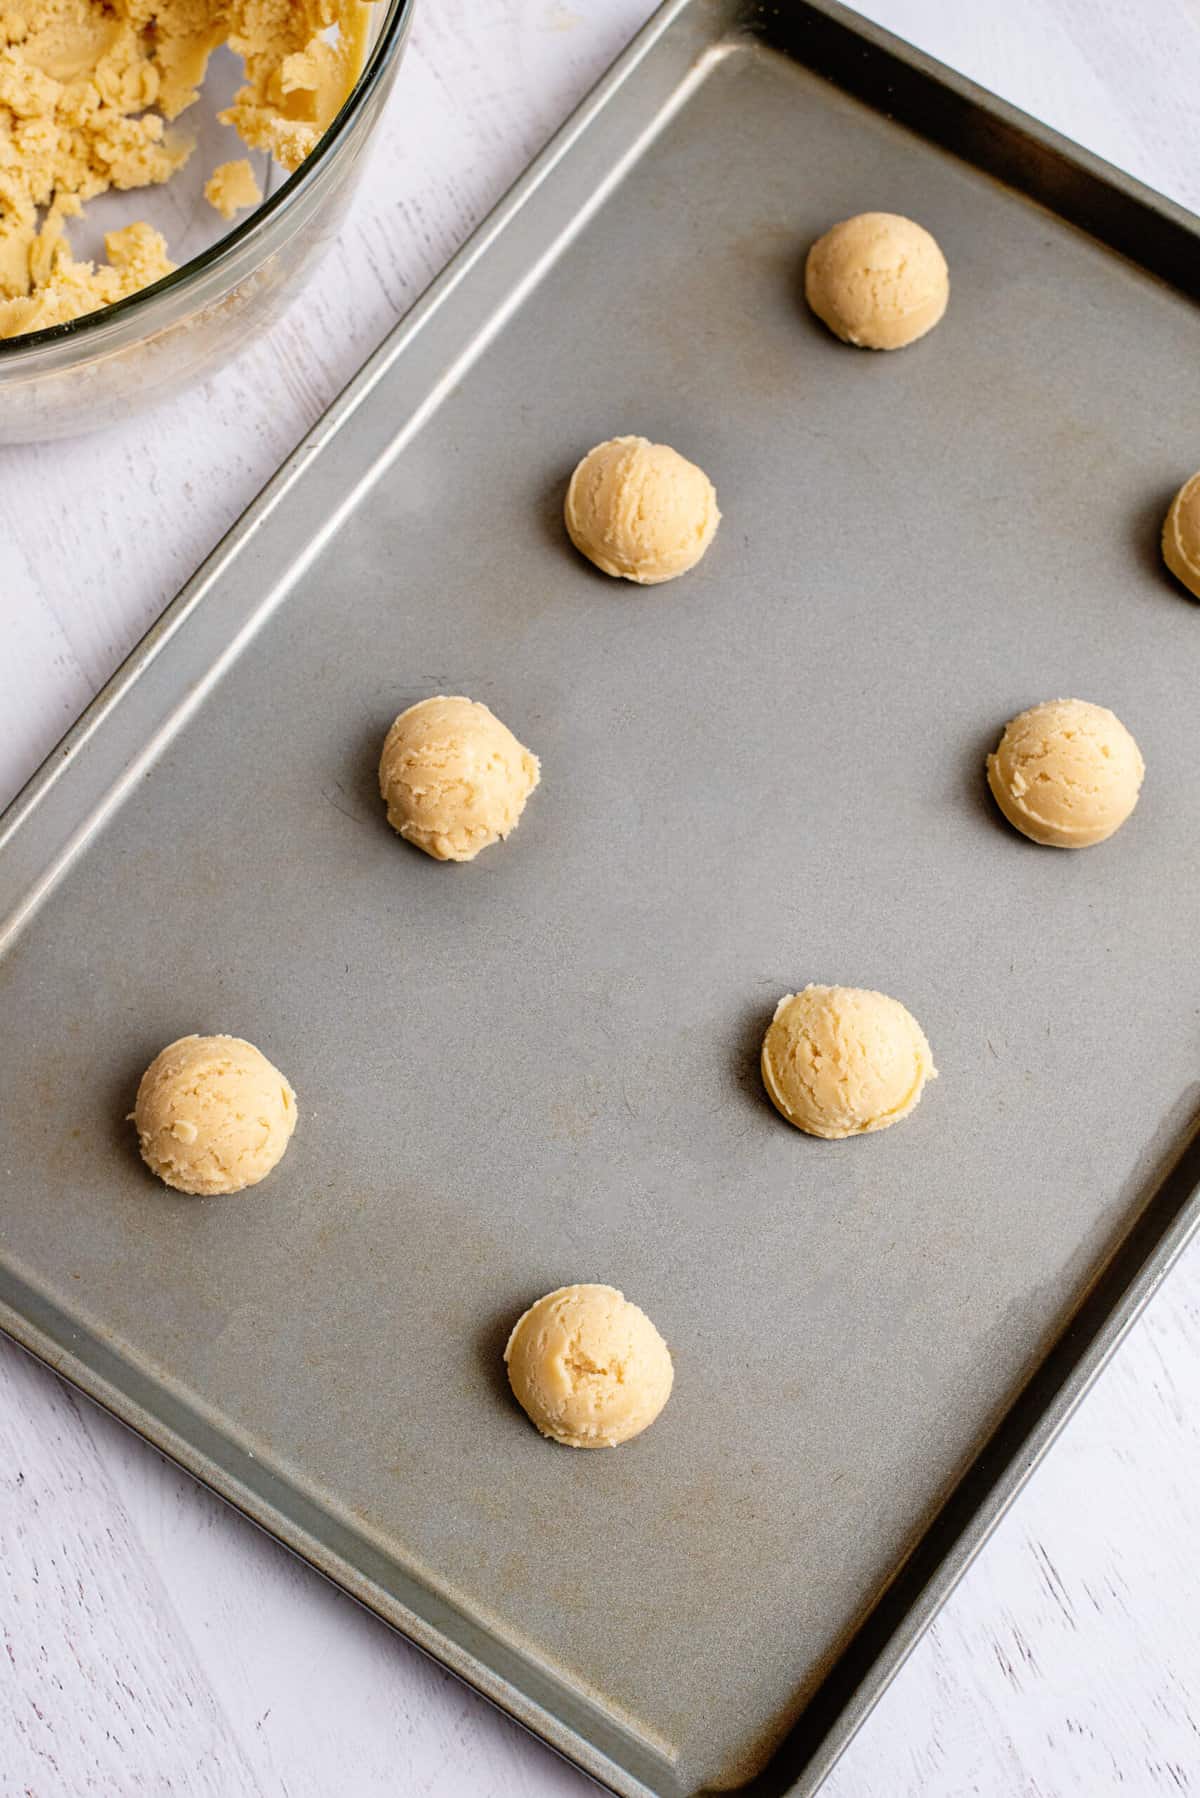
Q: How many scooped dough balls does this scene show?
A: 8